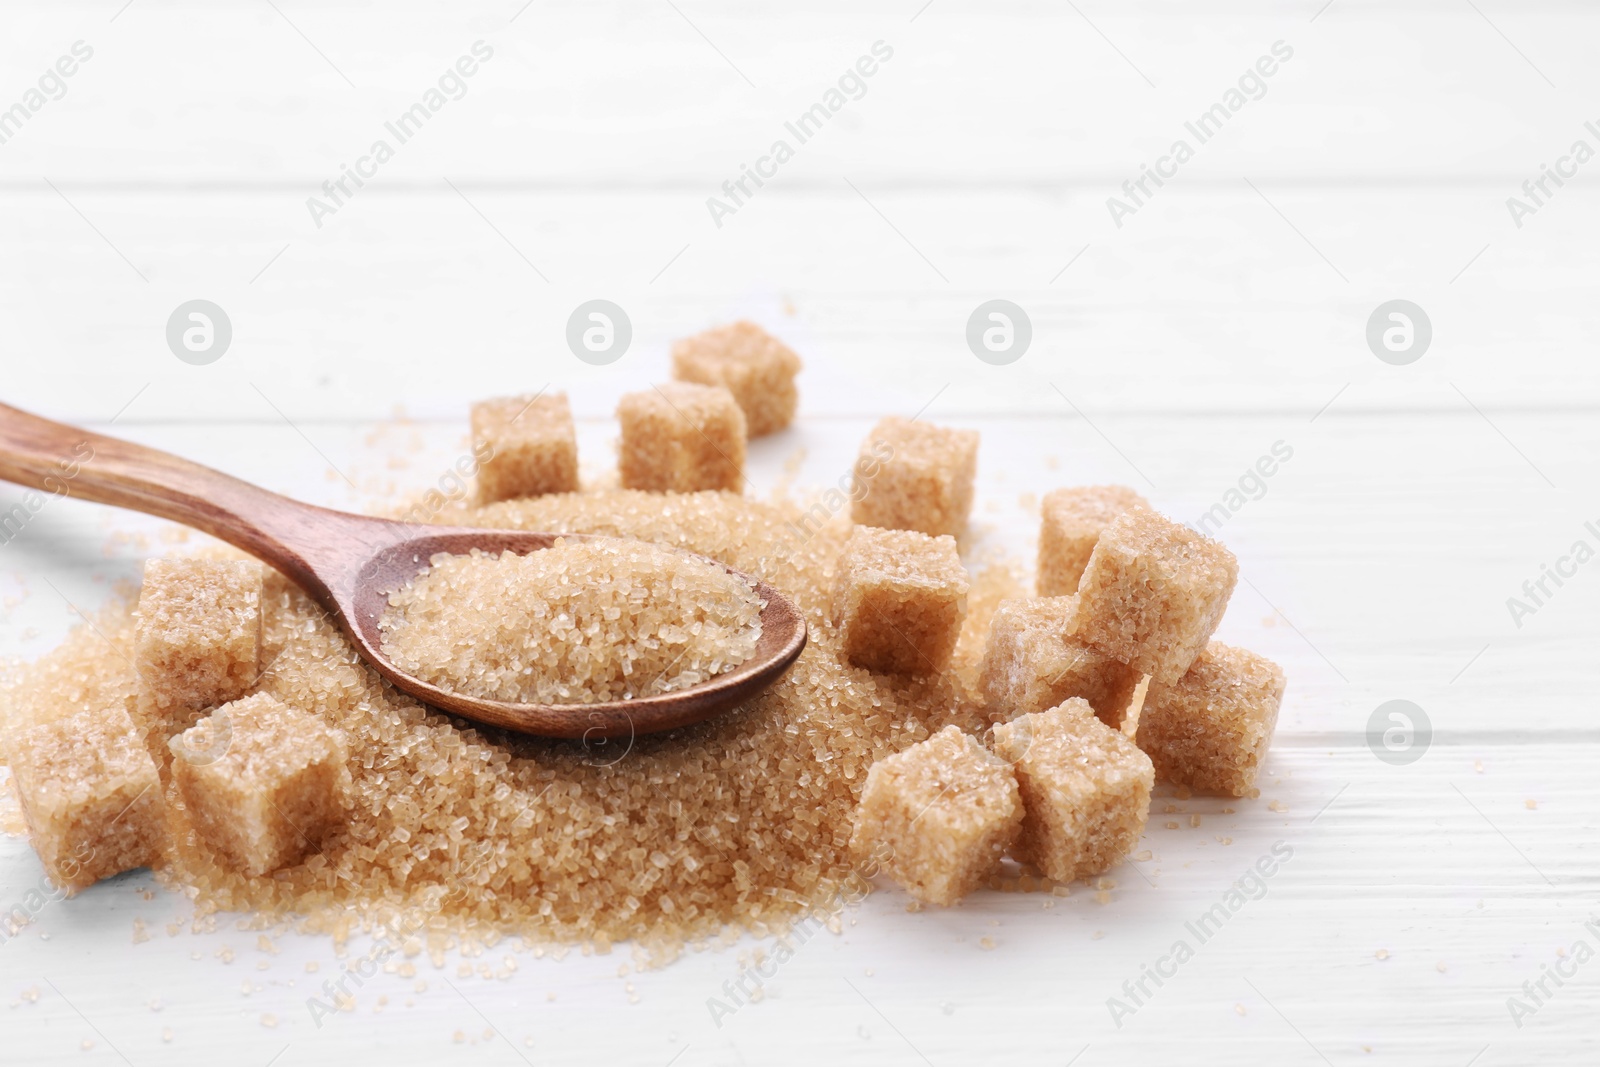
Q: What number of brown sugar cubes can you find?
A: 14